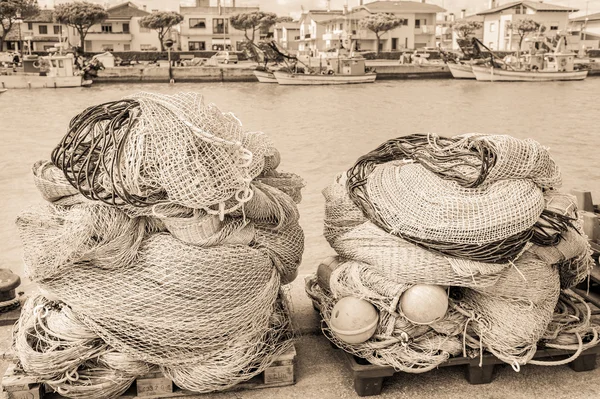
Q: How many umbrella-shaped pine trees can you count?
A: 7